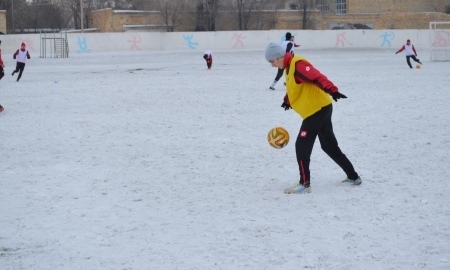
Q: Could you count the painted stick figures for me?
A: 9